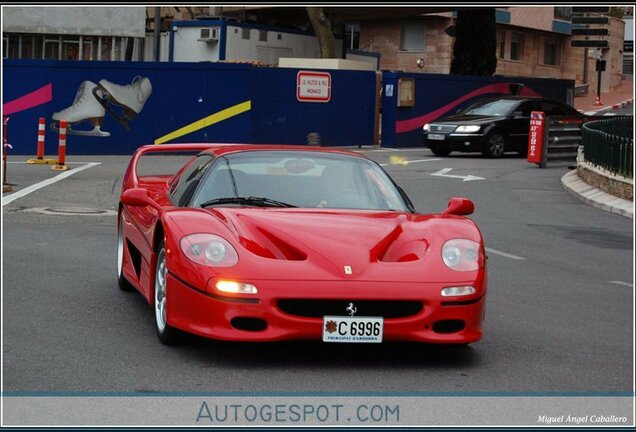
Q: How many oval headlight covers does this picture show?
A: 2